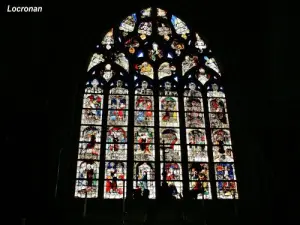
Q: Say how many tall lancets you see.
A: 6